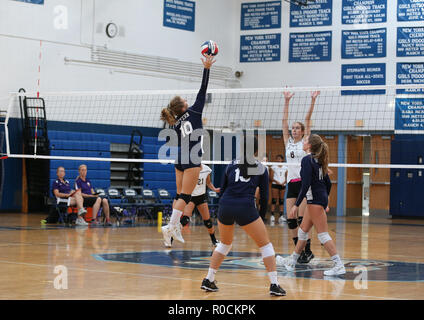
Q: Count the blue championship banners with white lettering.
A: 12